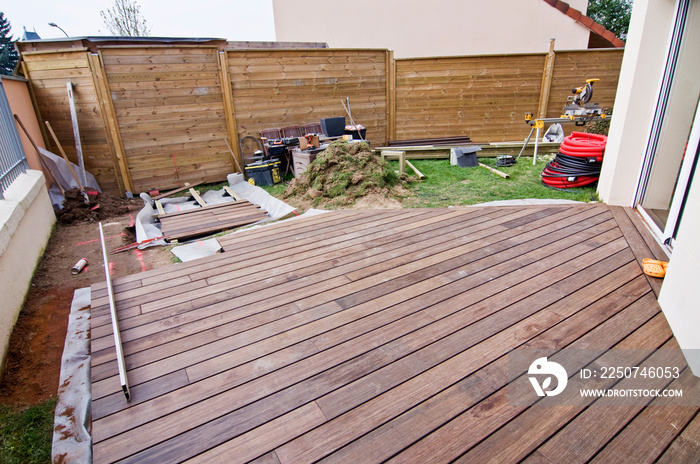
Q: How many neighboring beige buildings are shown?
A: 1